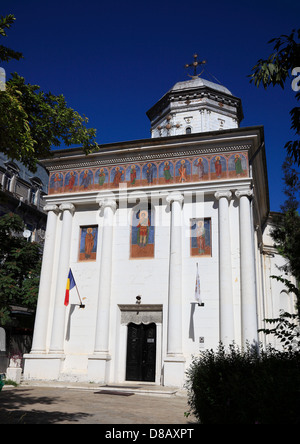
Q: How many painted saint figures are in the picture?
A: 15